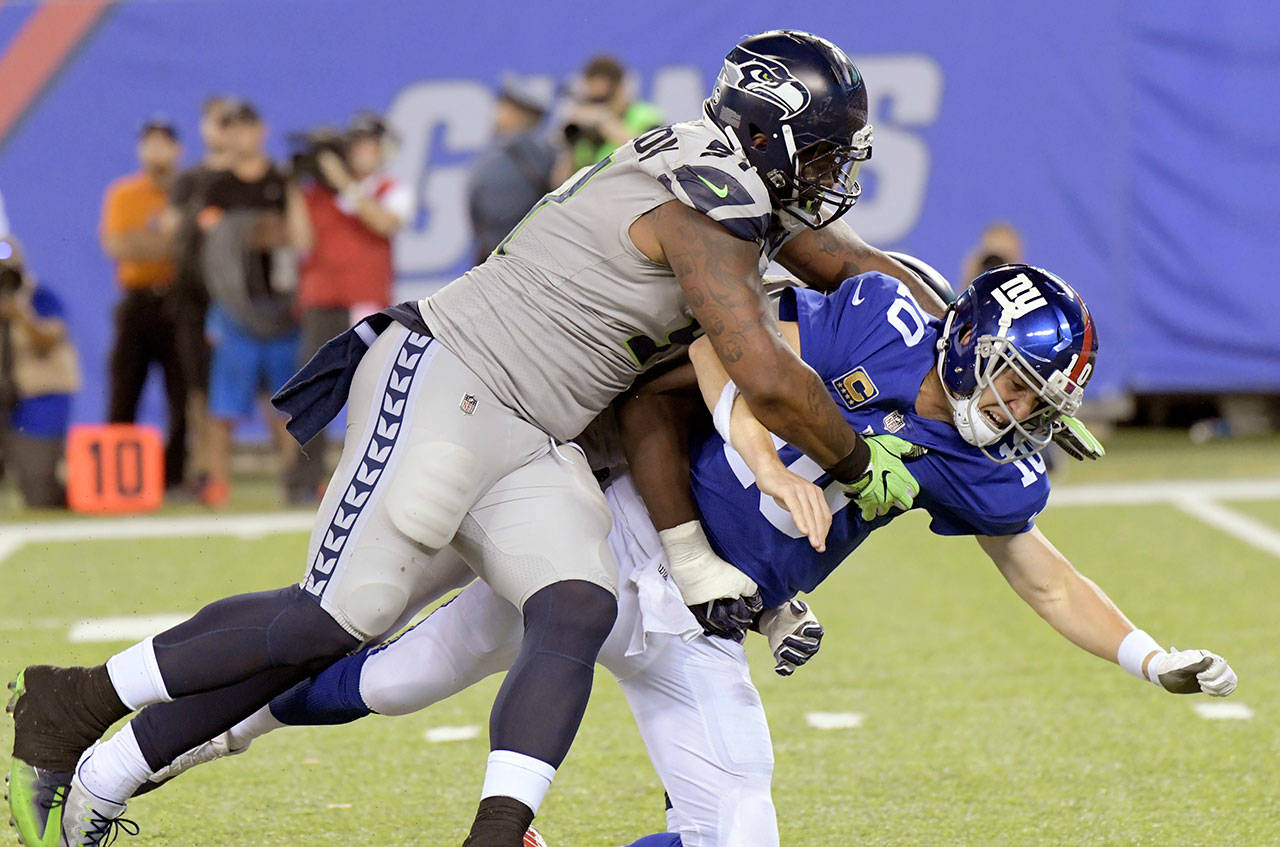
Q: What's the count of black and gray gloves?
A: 2